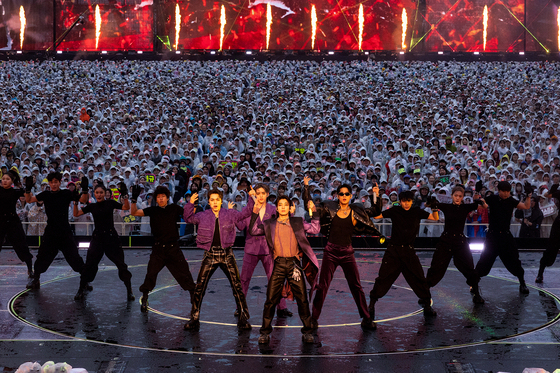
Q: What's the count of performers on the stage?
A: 12